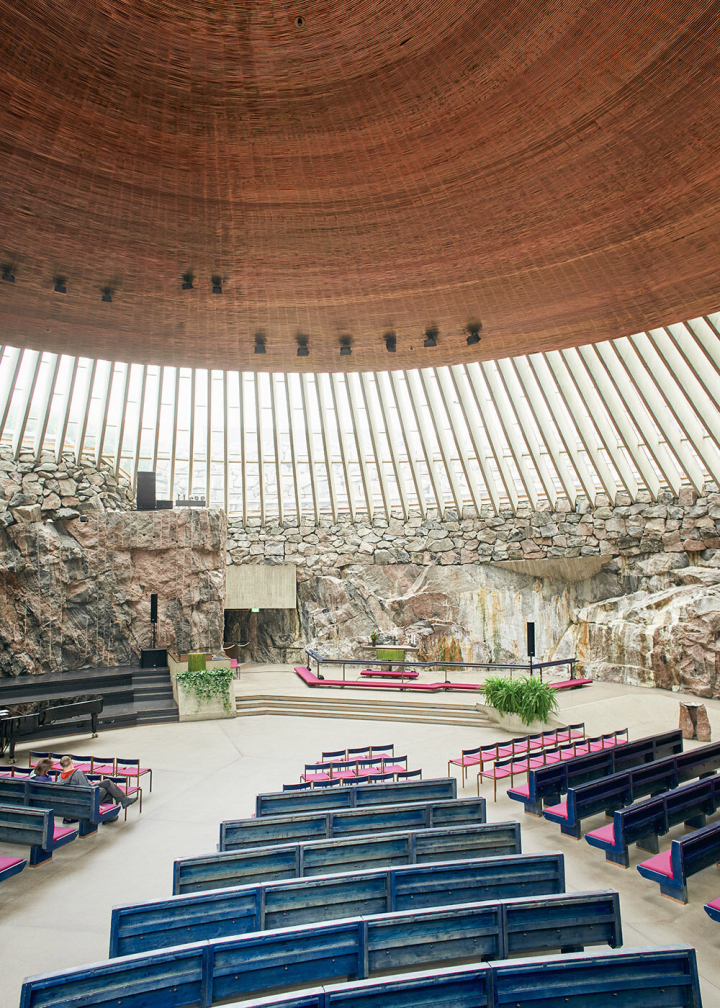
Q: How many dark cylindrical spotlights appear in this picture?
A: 11